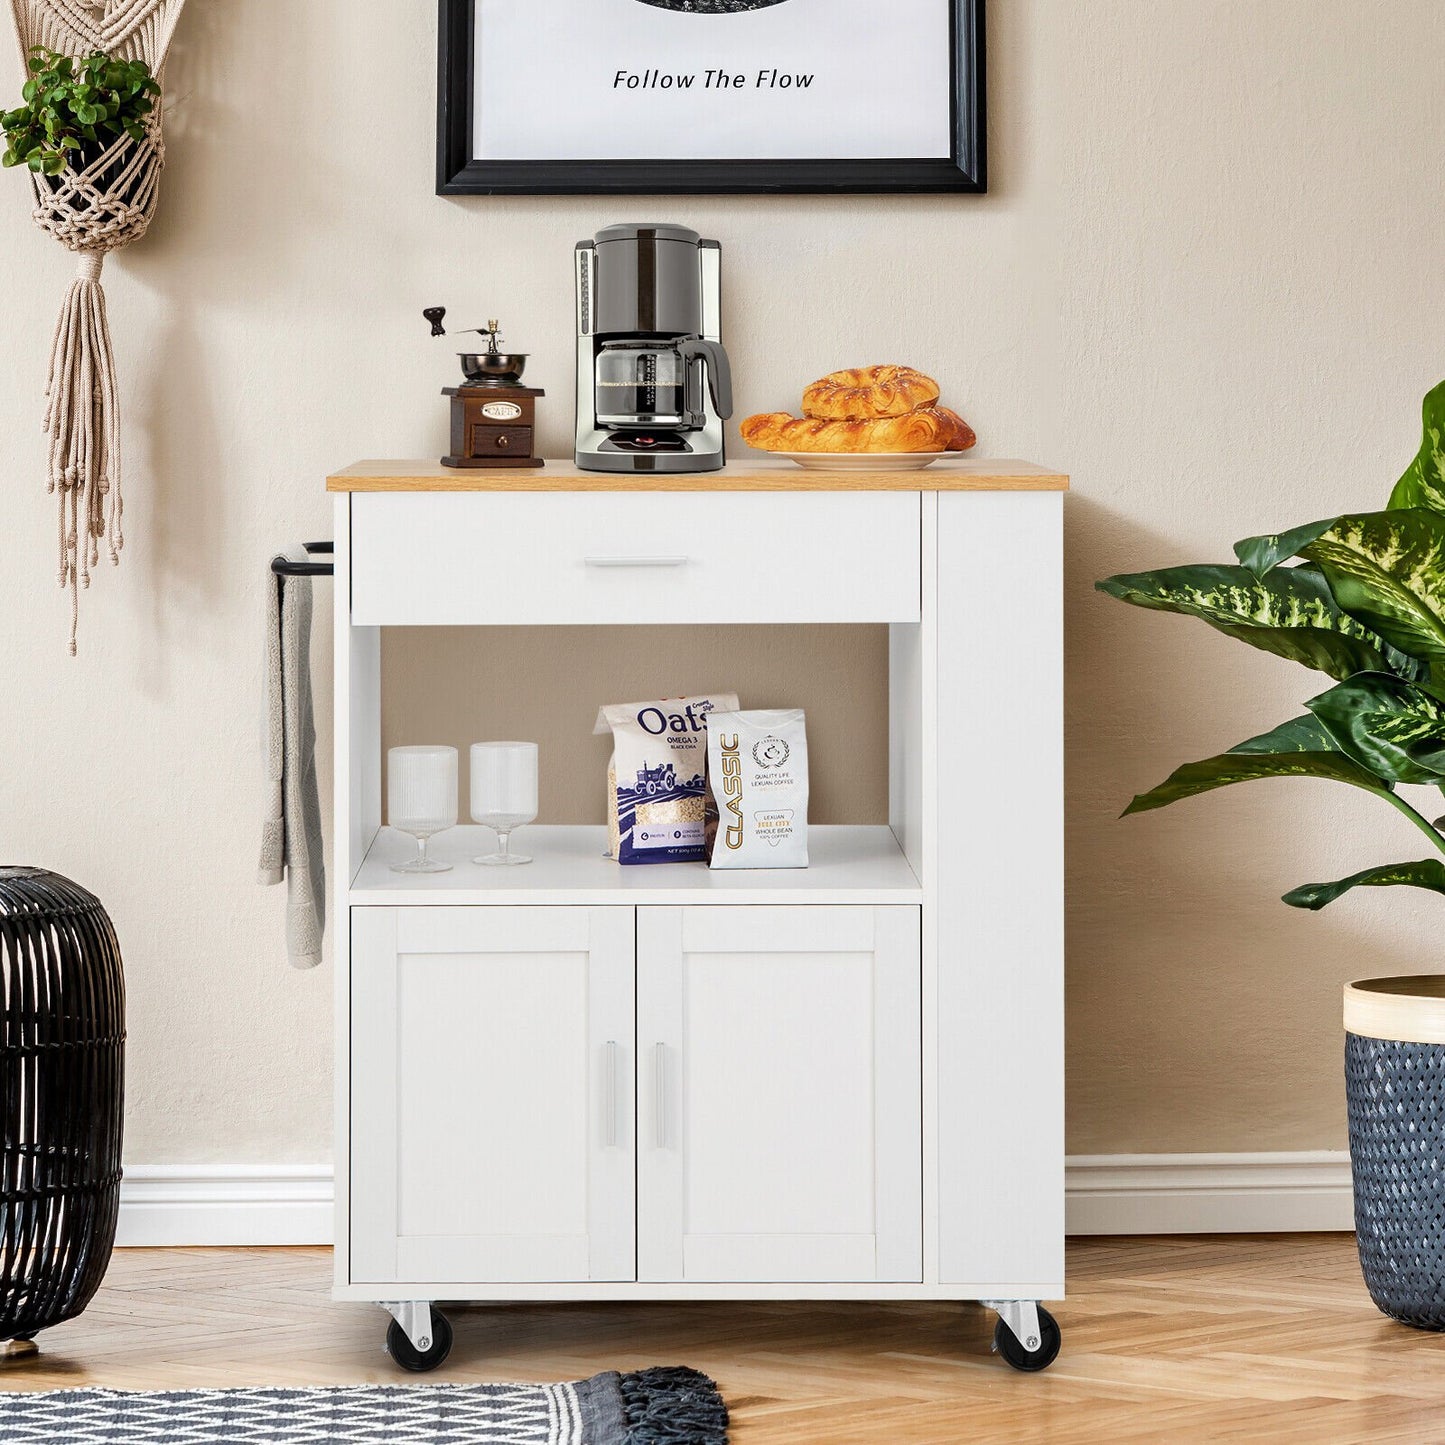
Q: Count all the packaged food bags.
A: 2